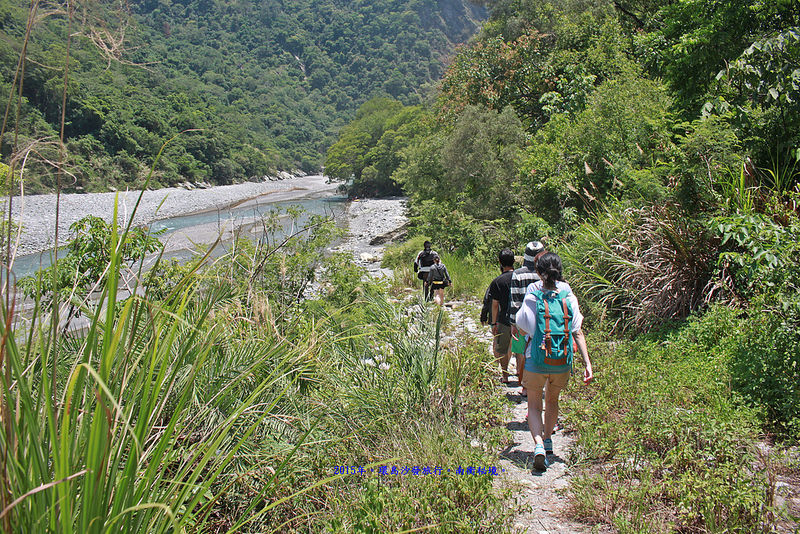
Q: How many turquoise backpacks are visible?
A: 1